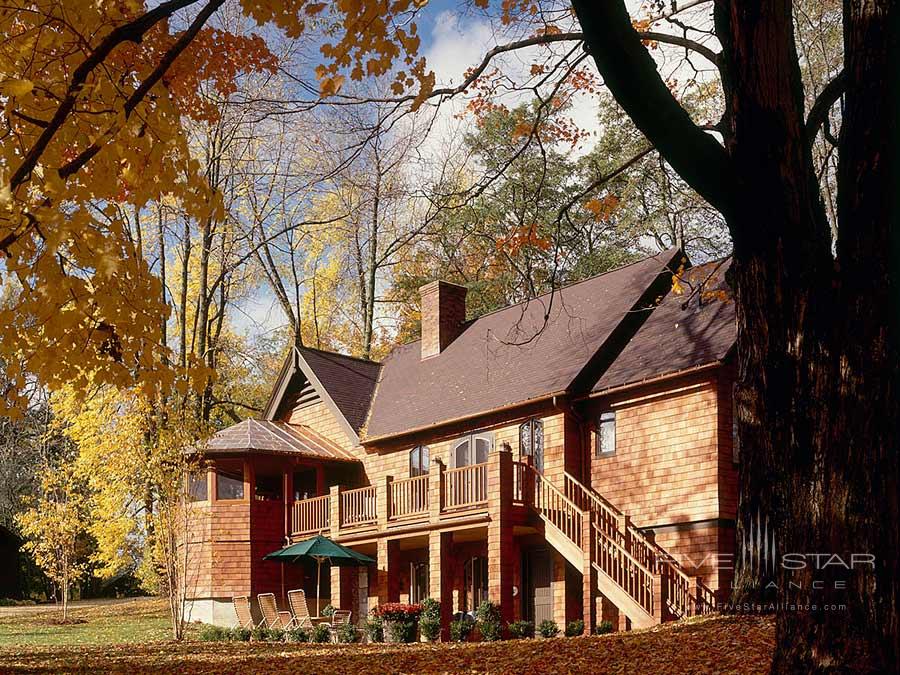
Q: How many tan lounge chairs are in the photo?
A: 3